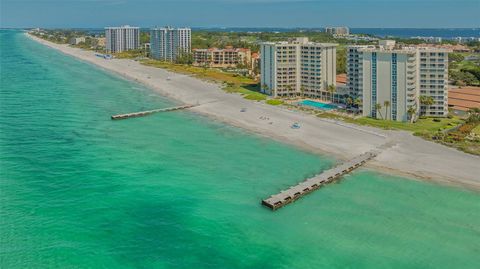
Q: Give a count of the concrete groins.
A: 2